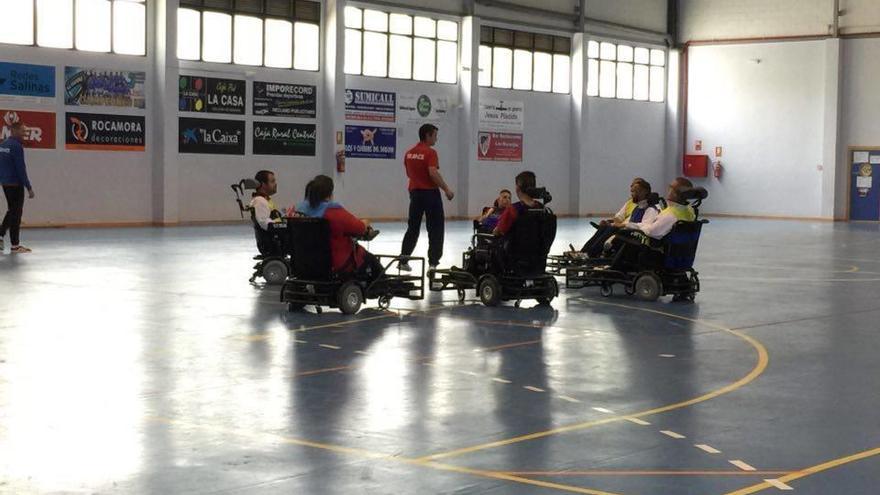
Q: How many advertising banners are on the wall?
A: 13